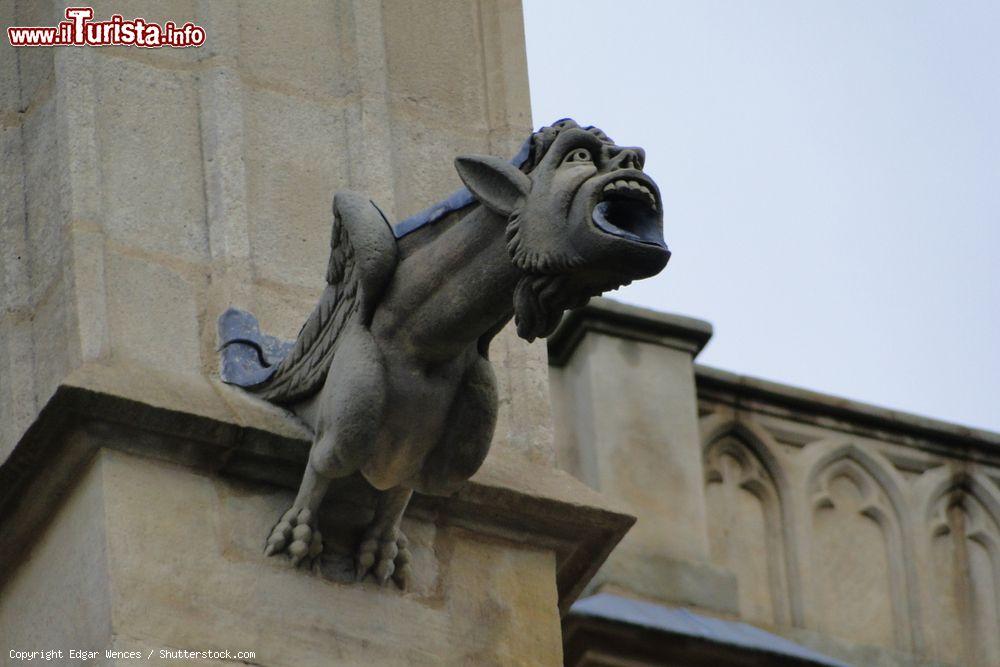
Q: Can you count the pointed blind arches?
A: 3